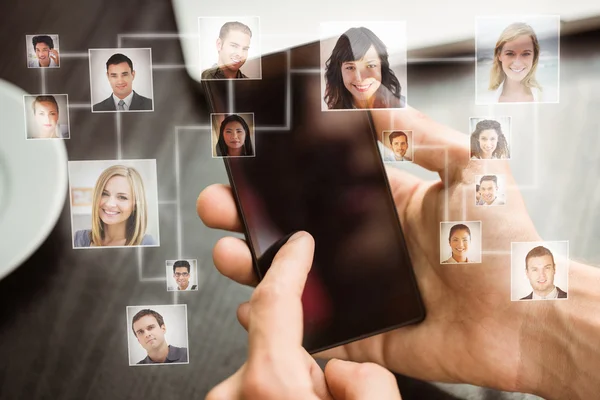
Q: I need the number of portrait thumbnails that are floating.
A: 15